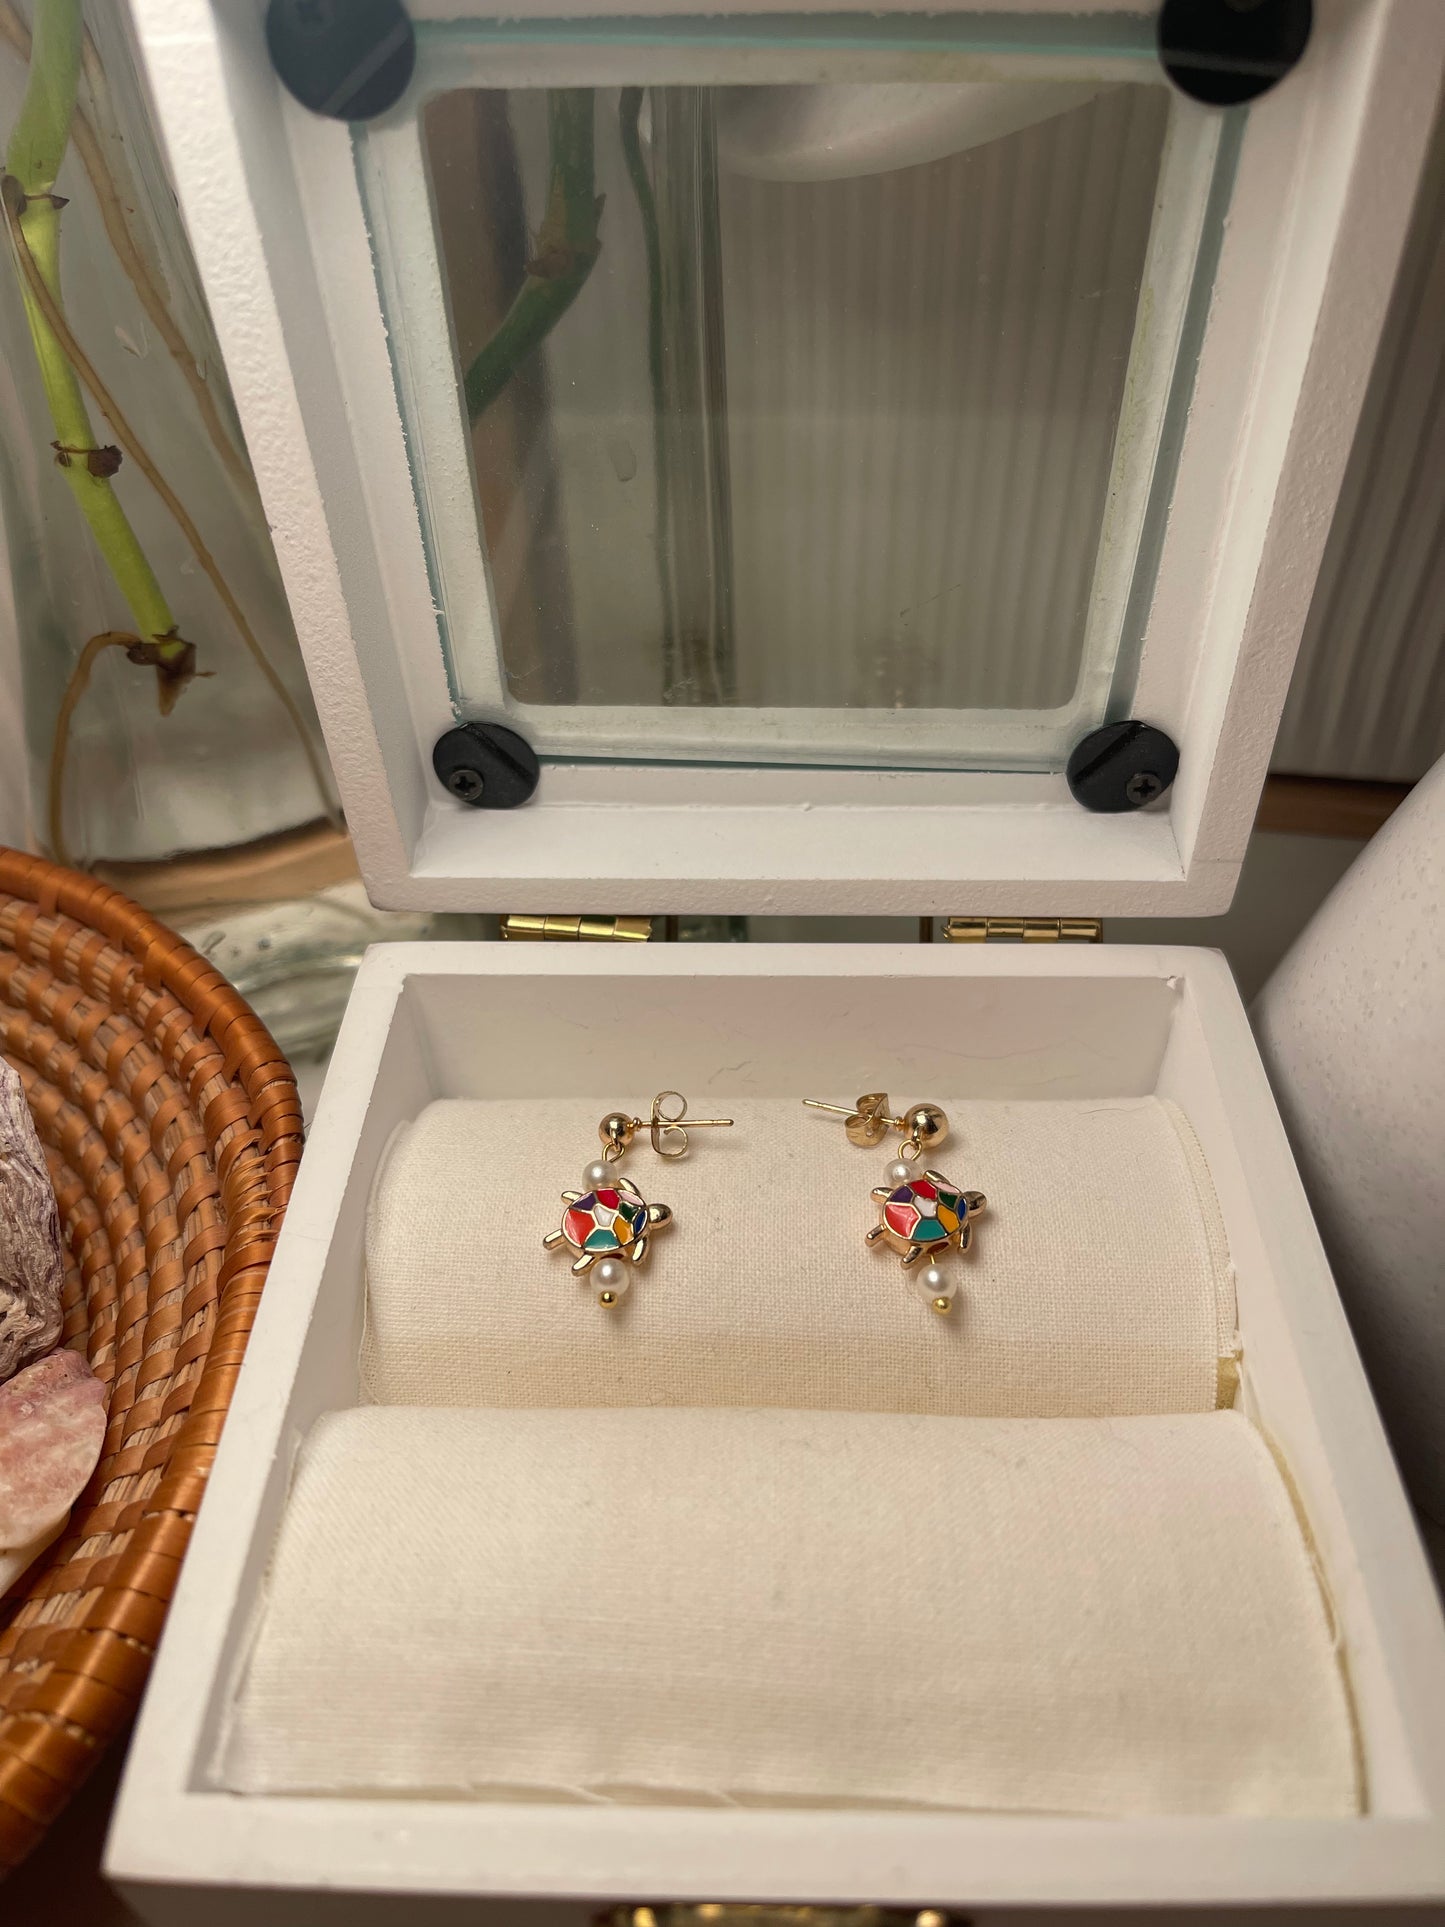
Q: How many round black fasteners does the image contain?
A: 4